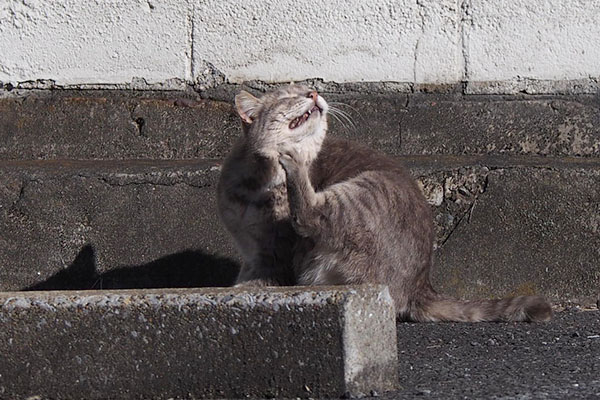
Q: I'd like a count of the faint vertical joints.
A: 2